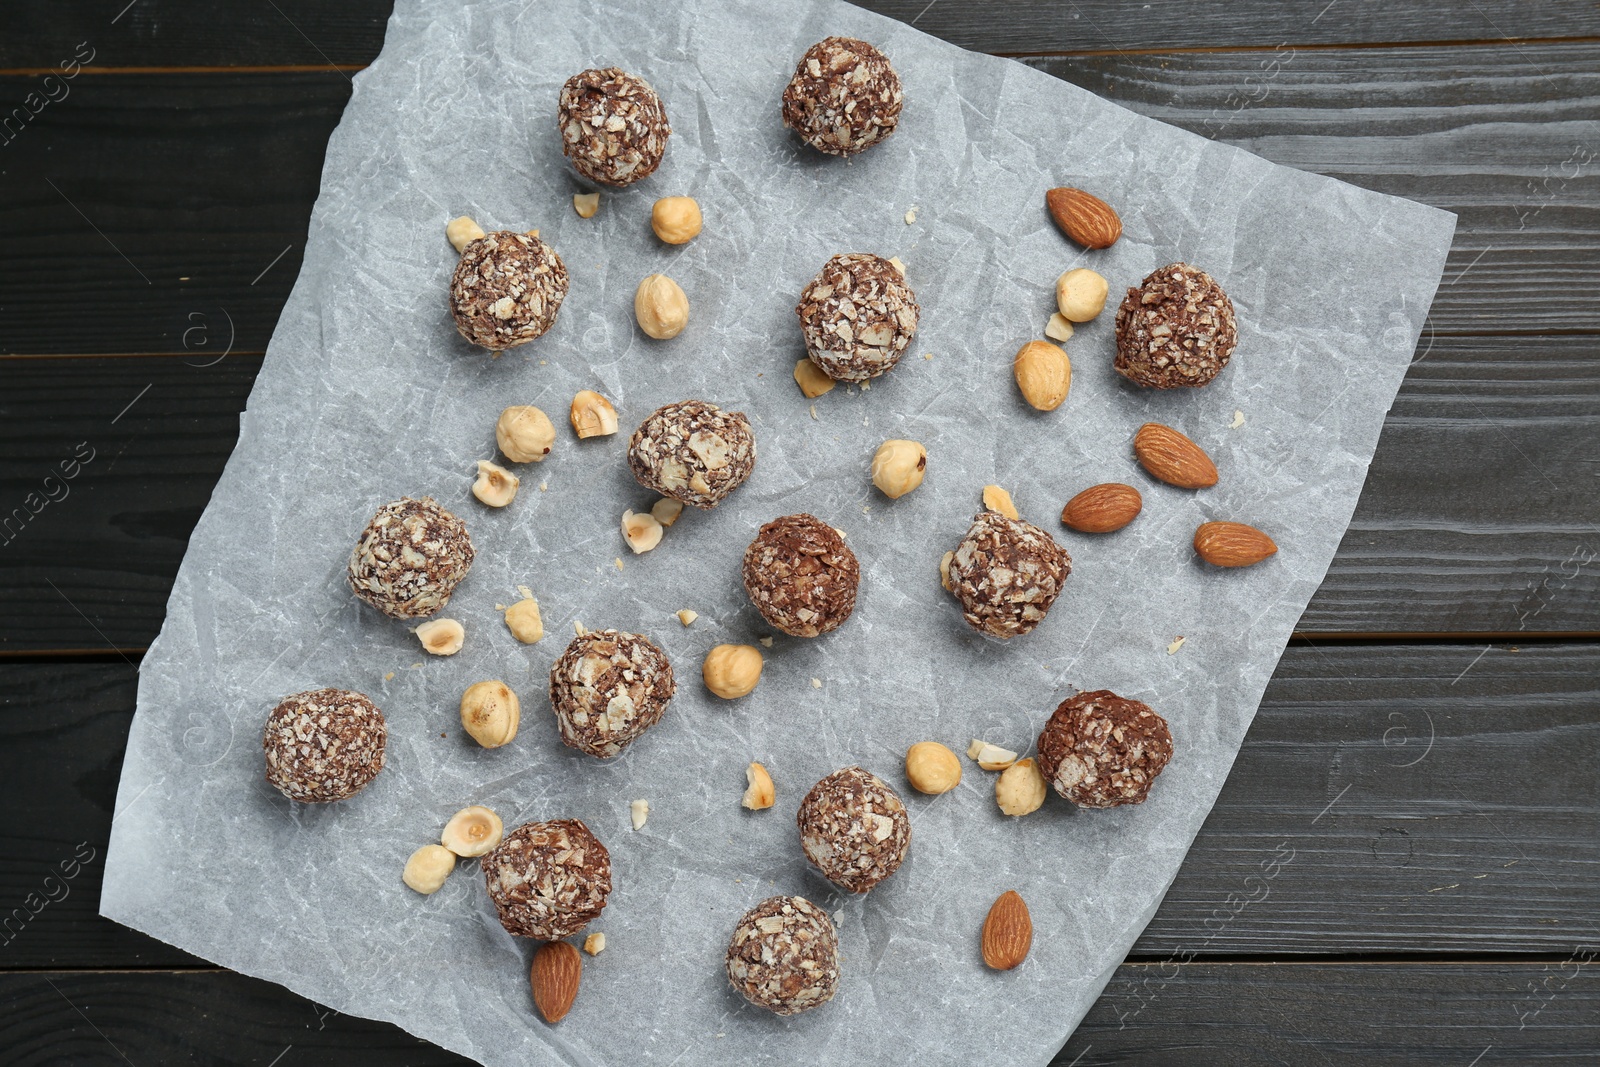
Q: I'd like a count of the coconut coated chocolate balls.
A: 15